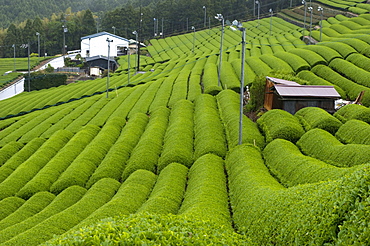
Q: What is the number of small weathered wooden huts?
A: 1